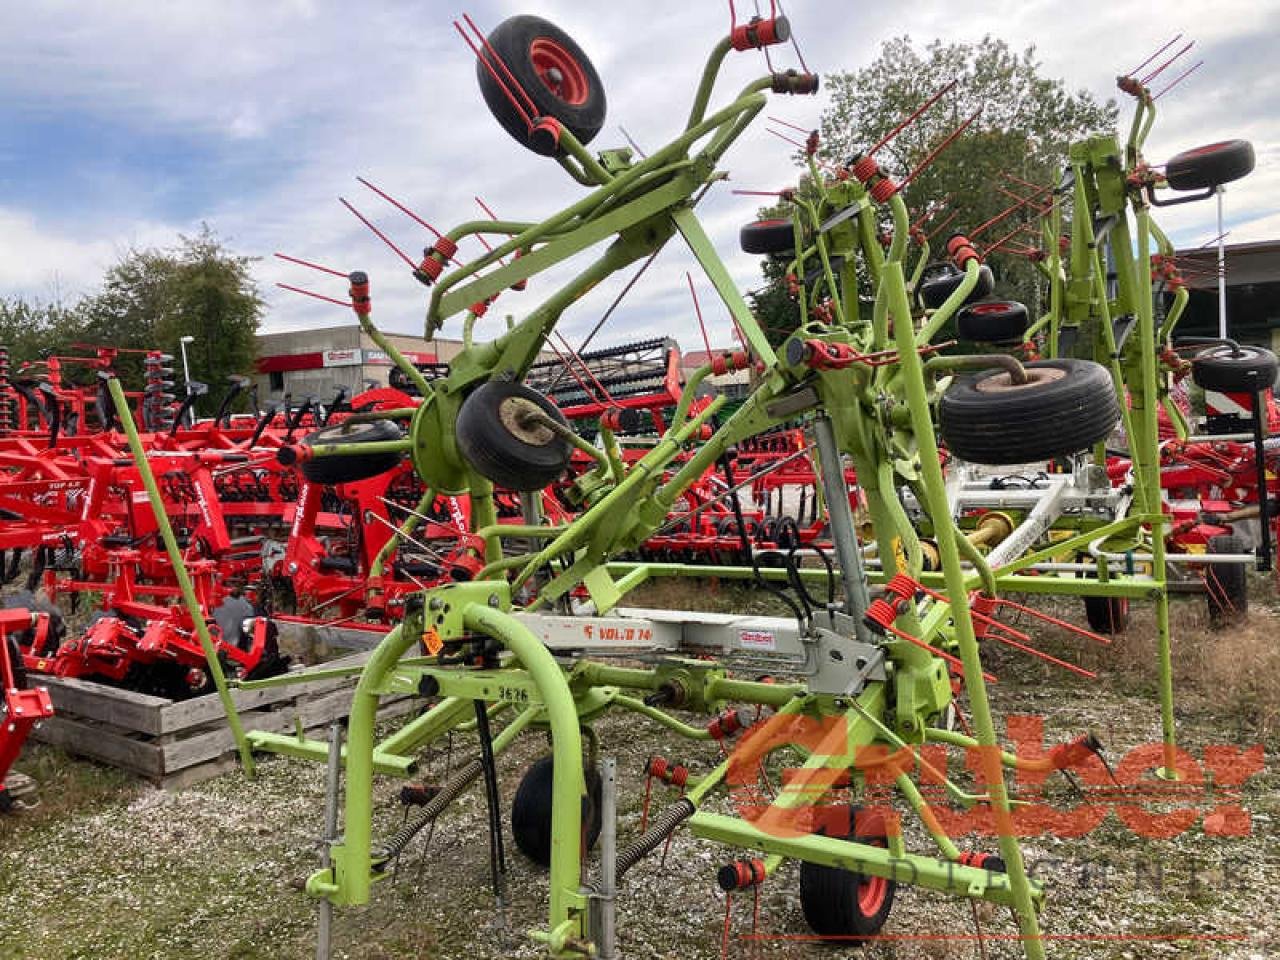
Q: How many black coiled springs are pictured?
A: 2